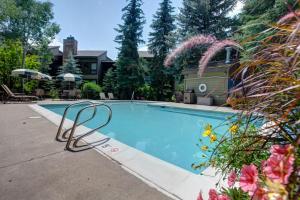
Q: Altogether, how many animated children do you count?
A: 0